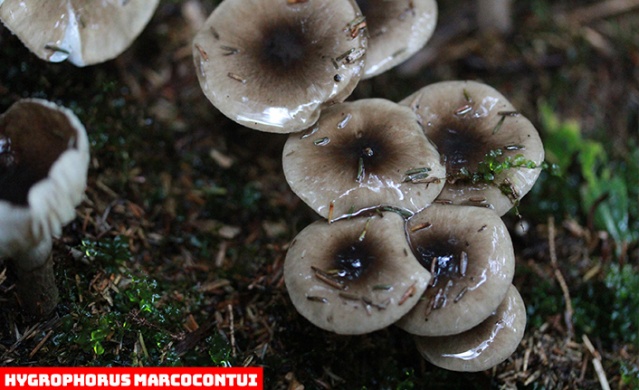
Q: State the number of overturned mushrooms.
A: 1